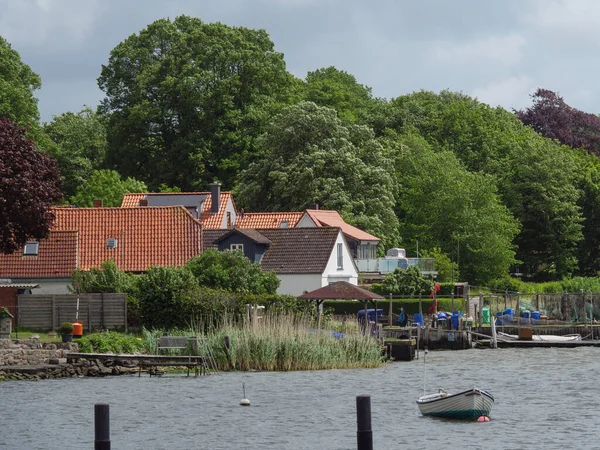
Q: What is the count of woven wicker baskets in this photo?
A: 0